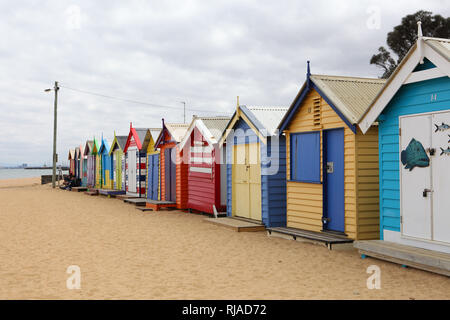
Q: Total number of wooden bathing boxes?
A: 14